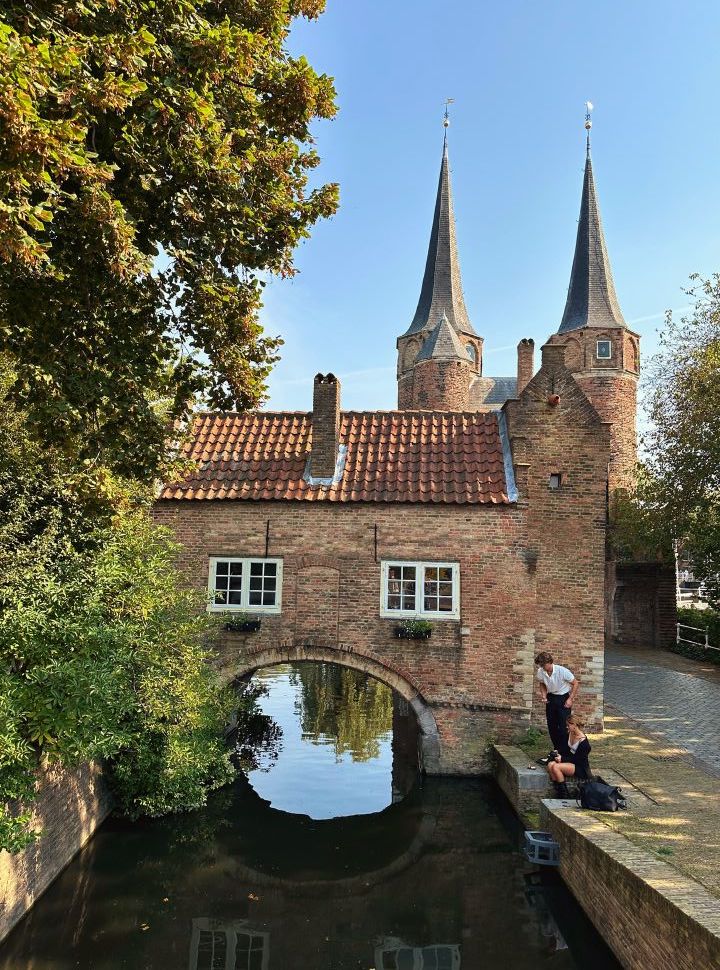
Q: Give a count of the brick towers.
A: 2